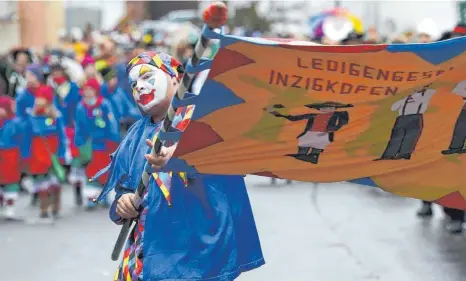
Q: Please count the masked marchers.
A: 1